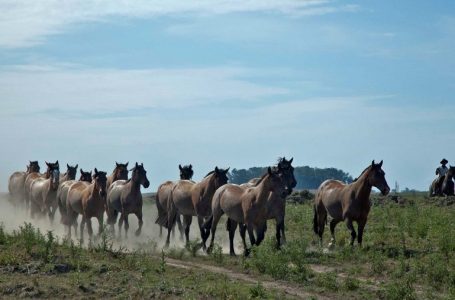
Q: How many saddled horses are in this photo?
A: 1